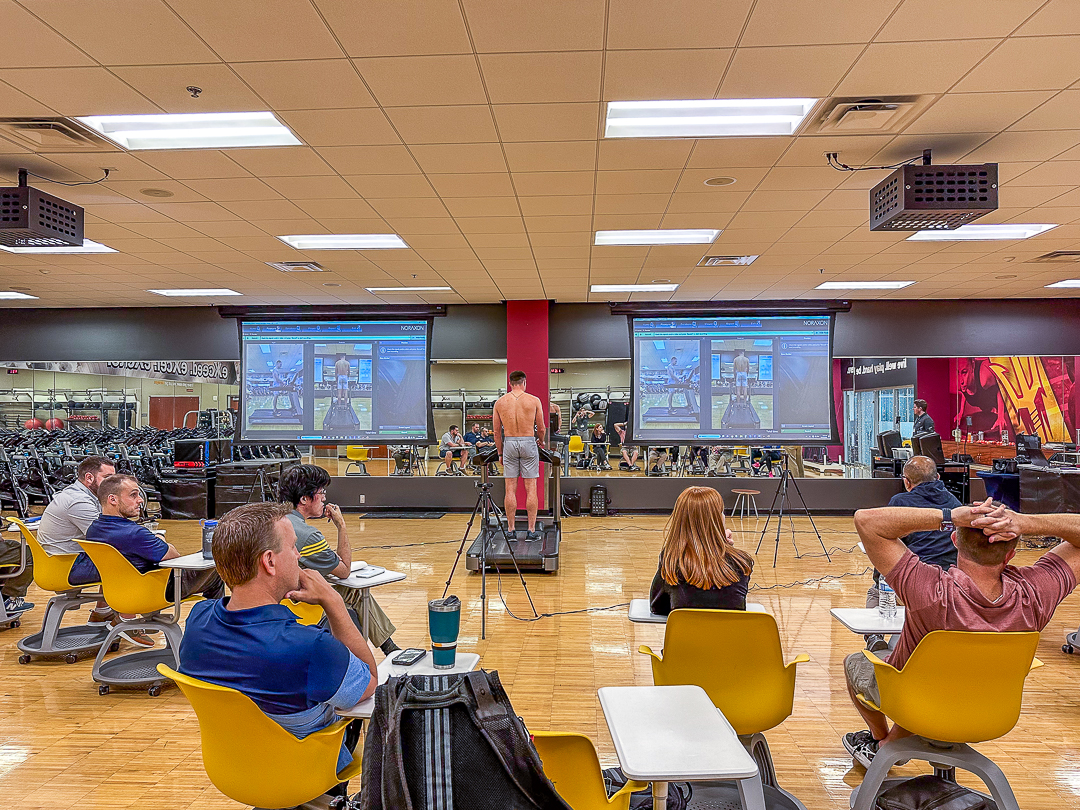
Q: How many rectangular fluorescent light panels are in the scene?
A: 12